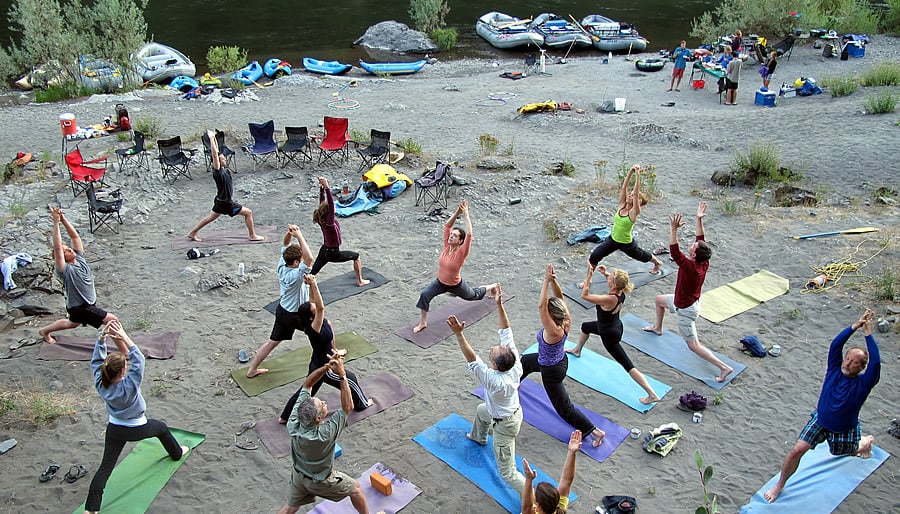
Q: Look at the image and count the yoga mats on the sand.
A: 15